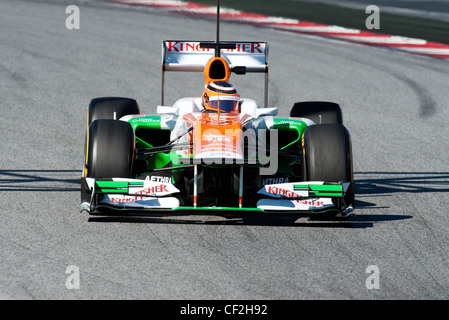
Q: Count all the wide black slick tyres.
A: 4